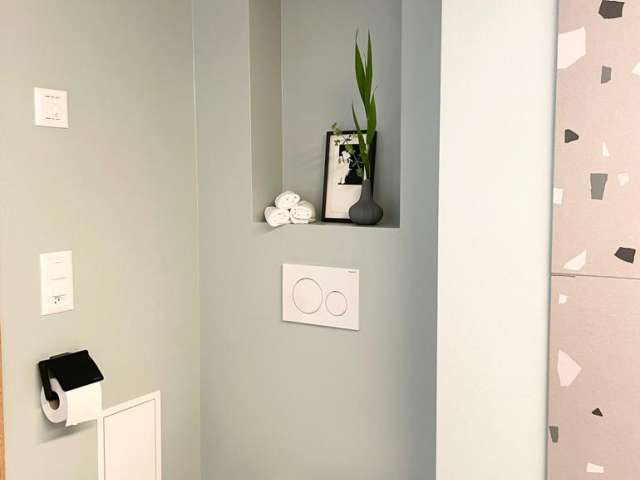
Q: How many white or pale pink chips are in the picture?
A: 9